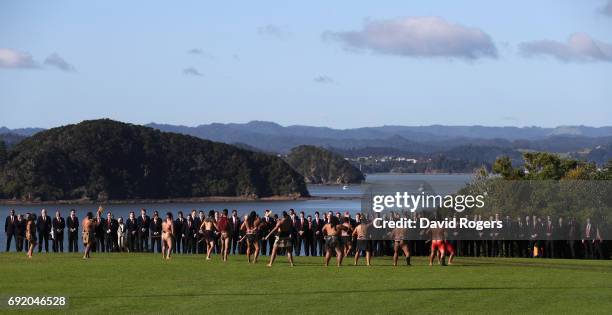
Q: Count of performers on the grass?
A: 13